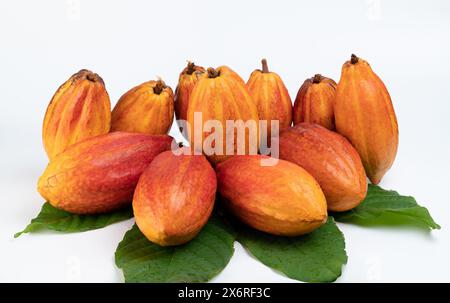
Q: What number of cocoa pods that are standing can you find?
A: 7